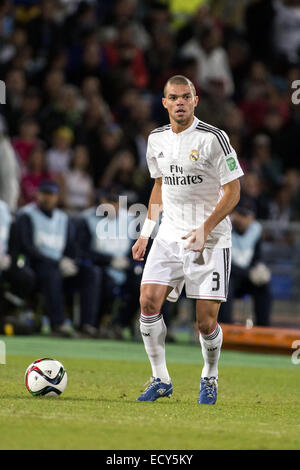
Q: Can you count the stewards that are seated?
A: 4